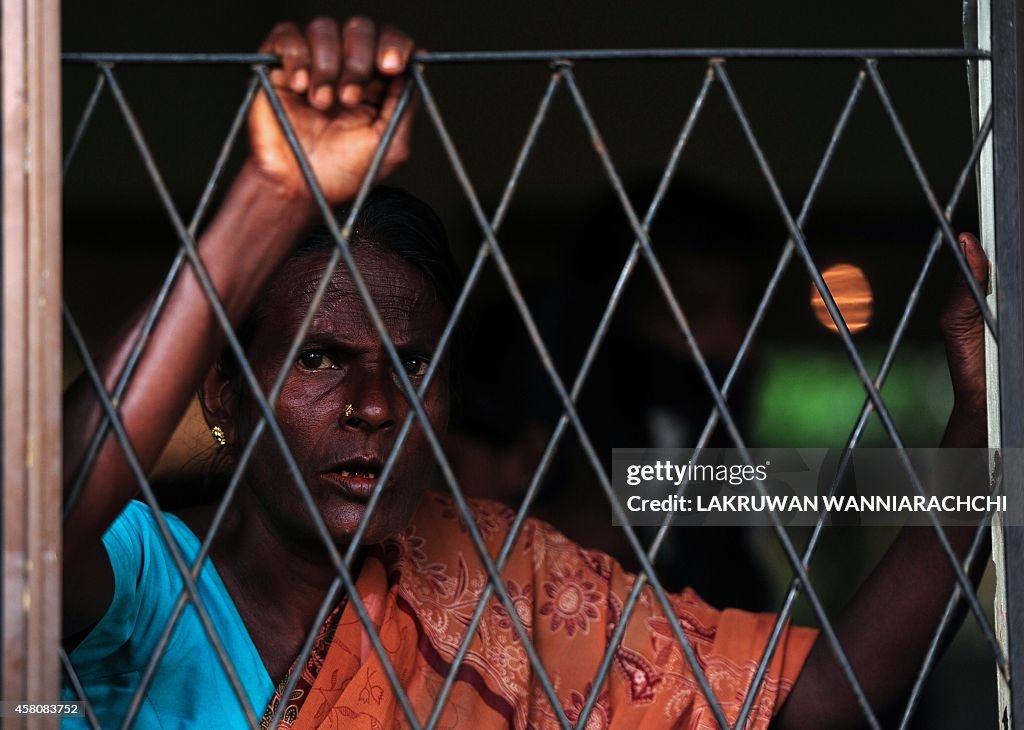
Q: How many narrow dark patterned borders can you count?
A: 1